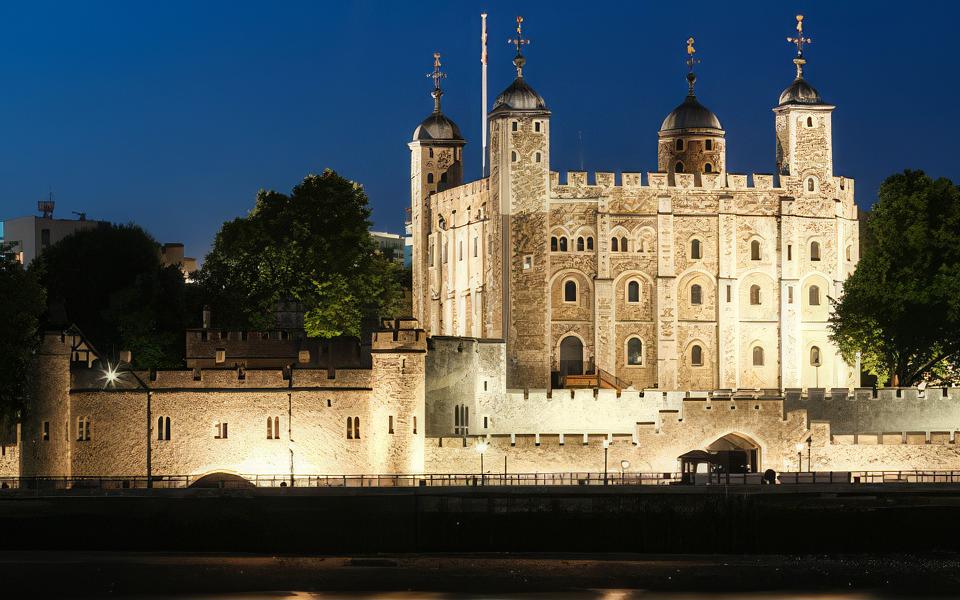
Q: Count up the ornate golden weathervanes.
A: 4